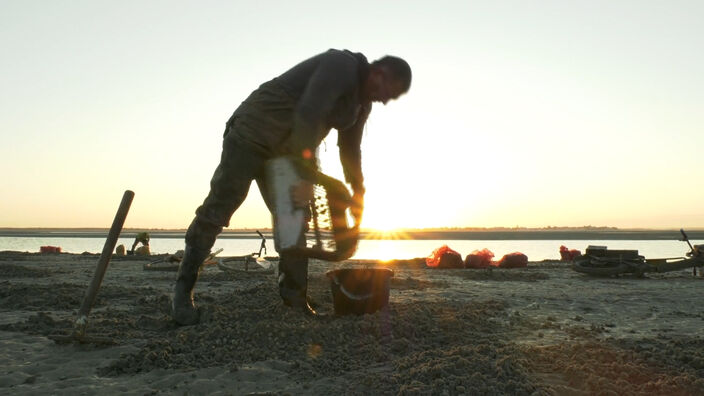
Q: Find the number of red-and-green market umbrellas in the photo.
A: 0